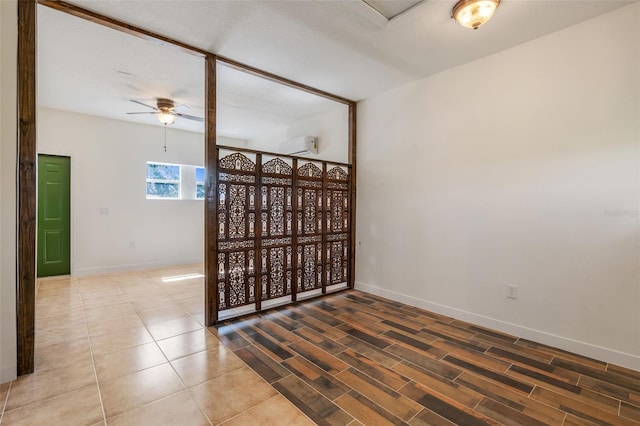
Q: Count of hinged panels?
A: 4